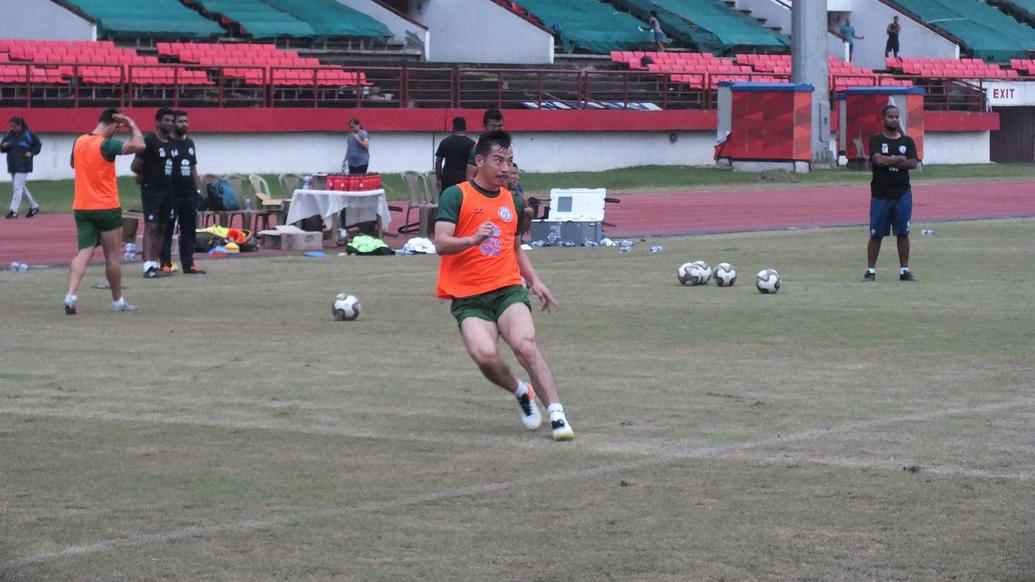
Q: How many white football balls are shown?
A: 5